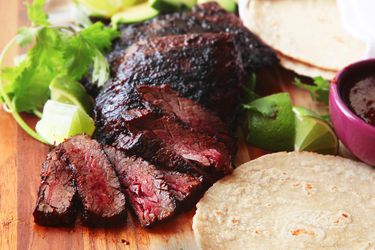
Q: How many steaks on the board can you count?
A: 2